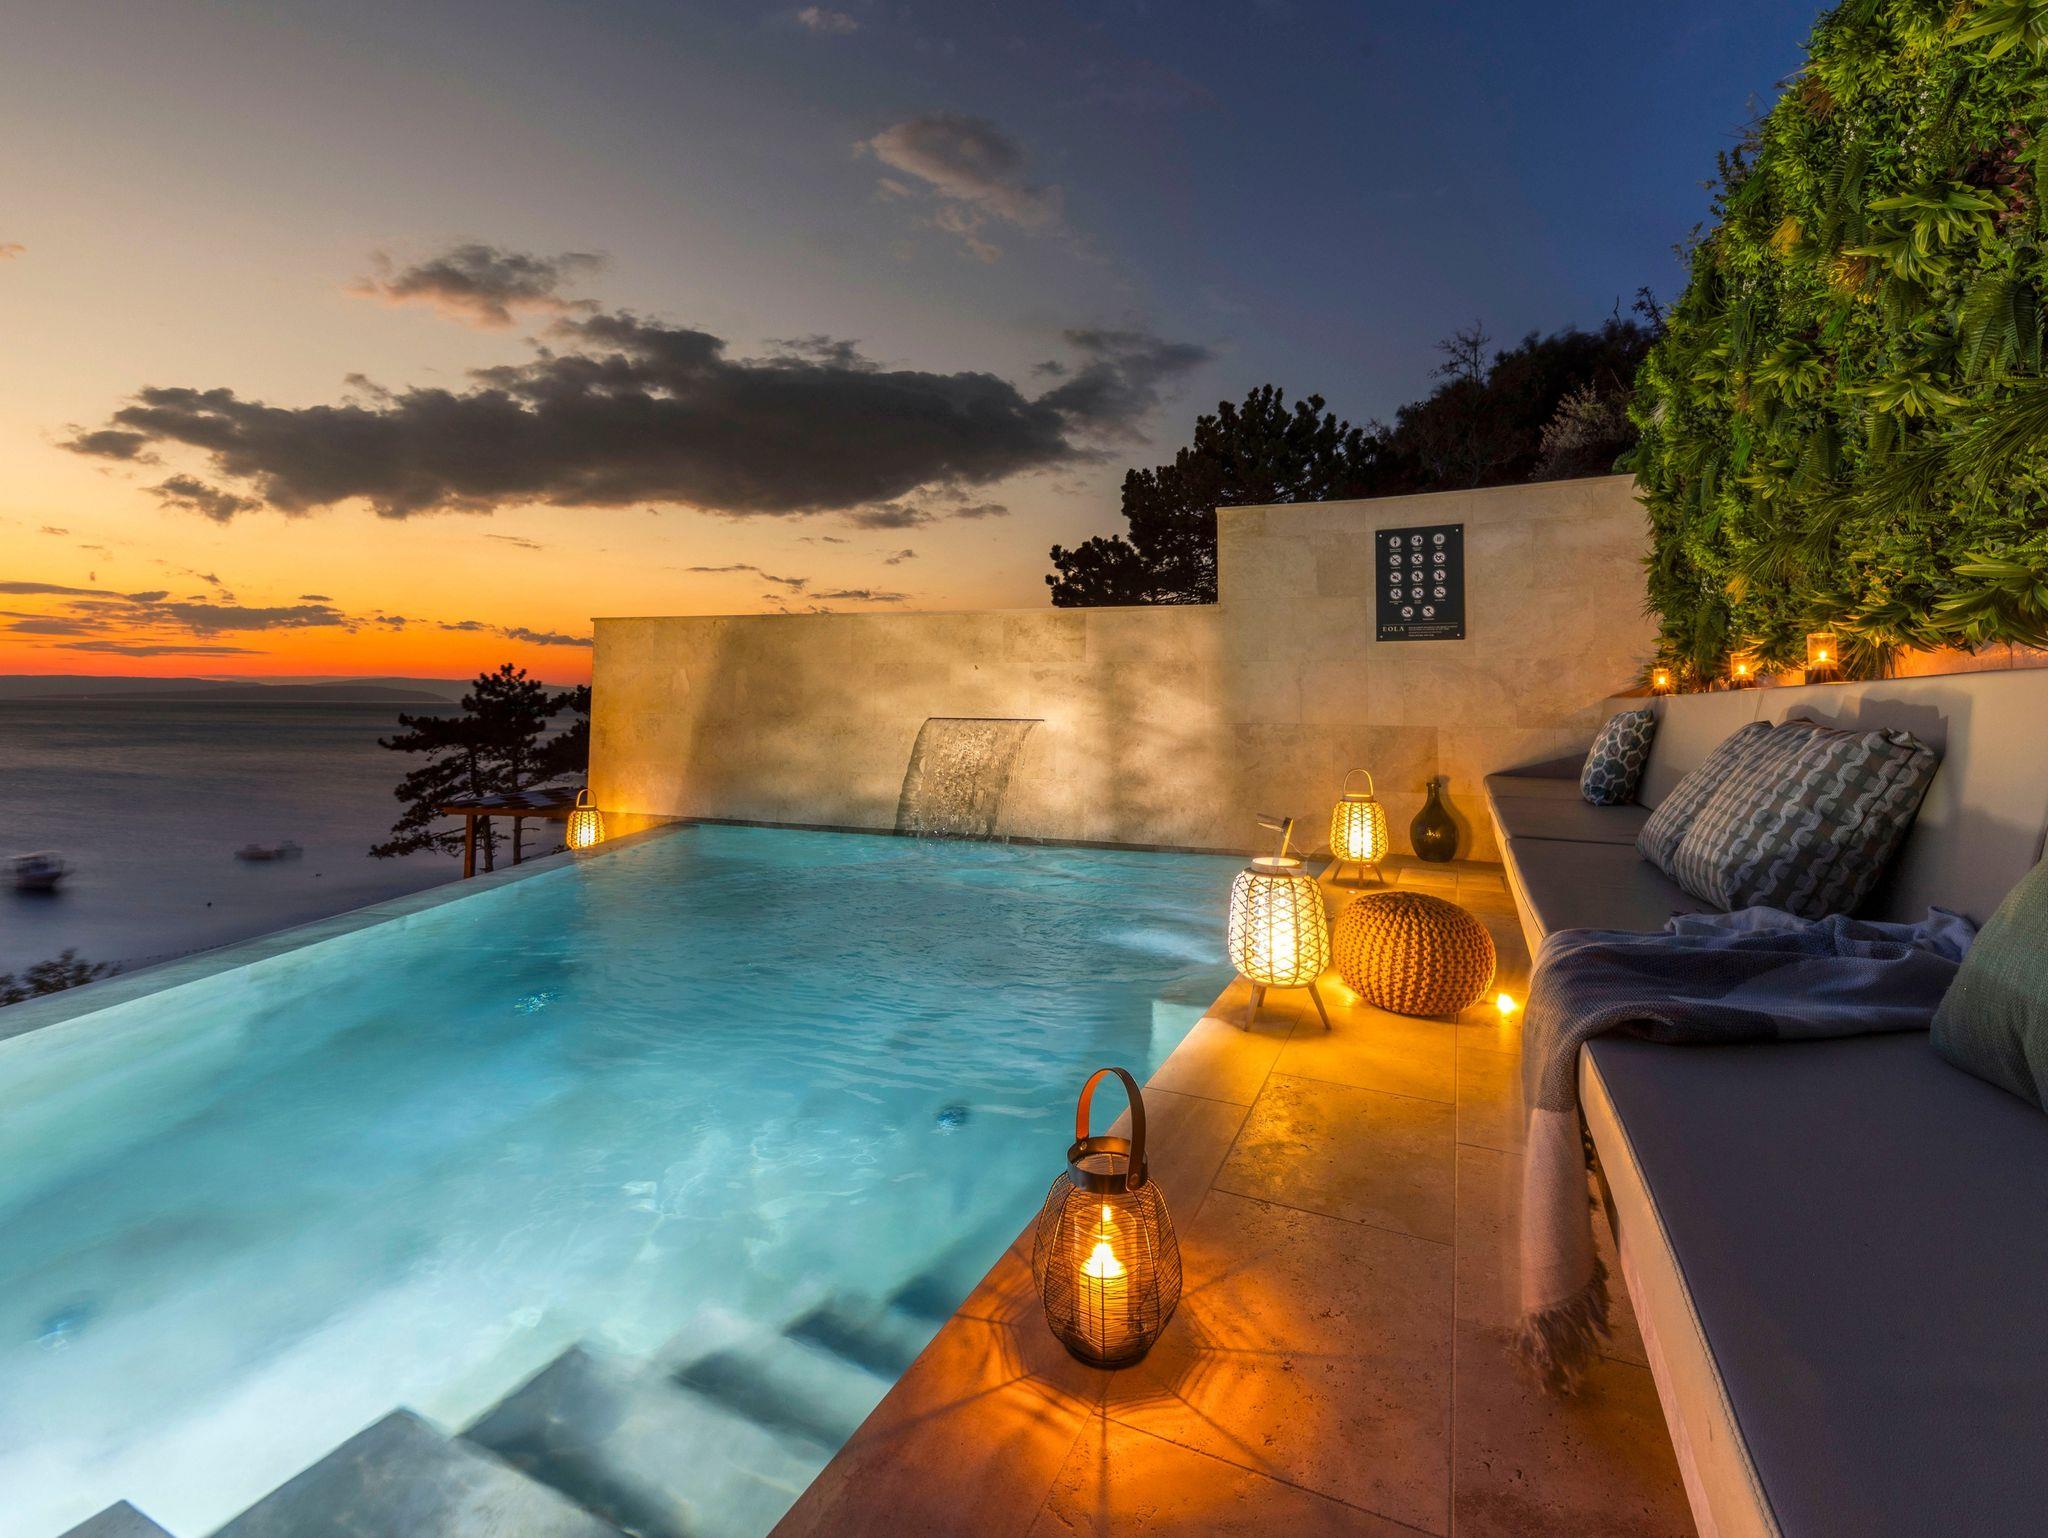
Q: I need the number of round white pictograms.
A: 14